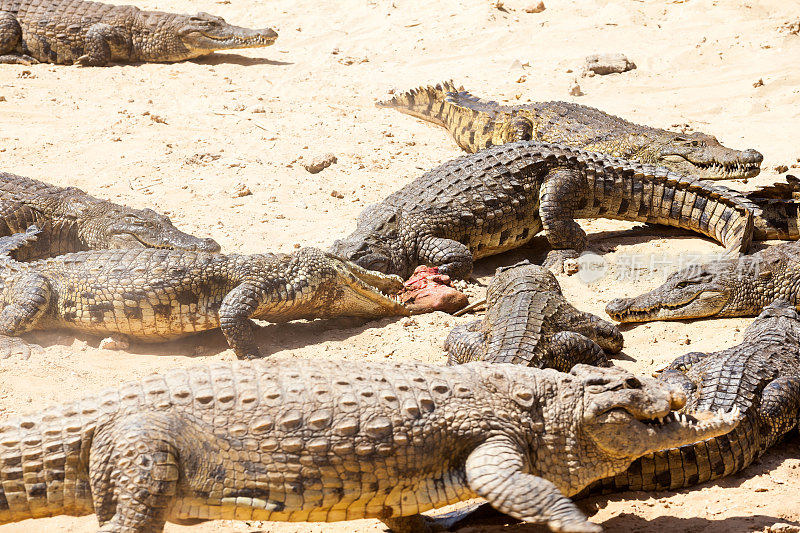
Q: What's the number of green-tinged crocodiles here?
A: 1